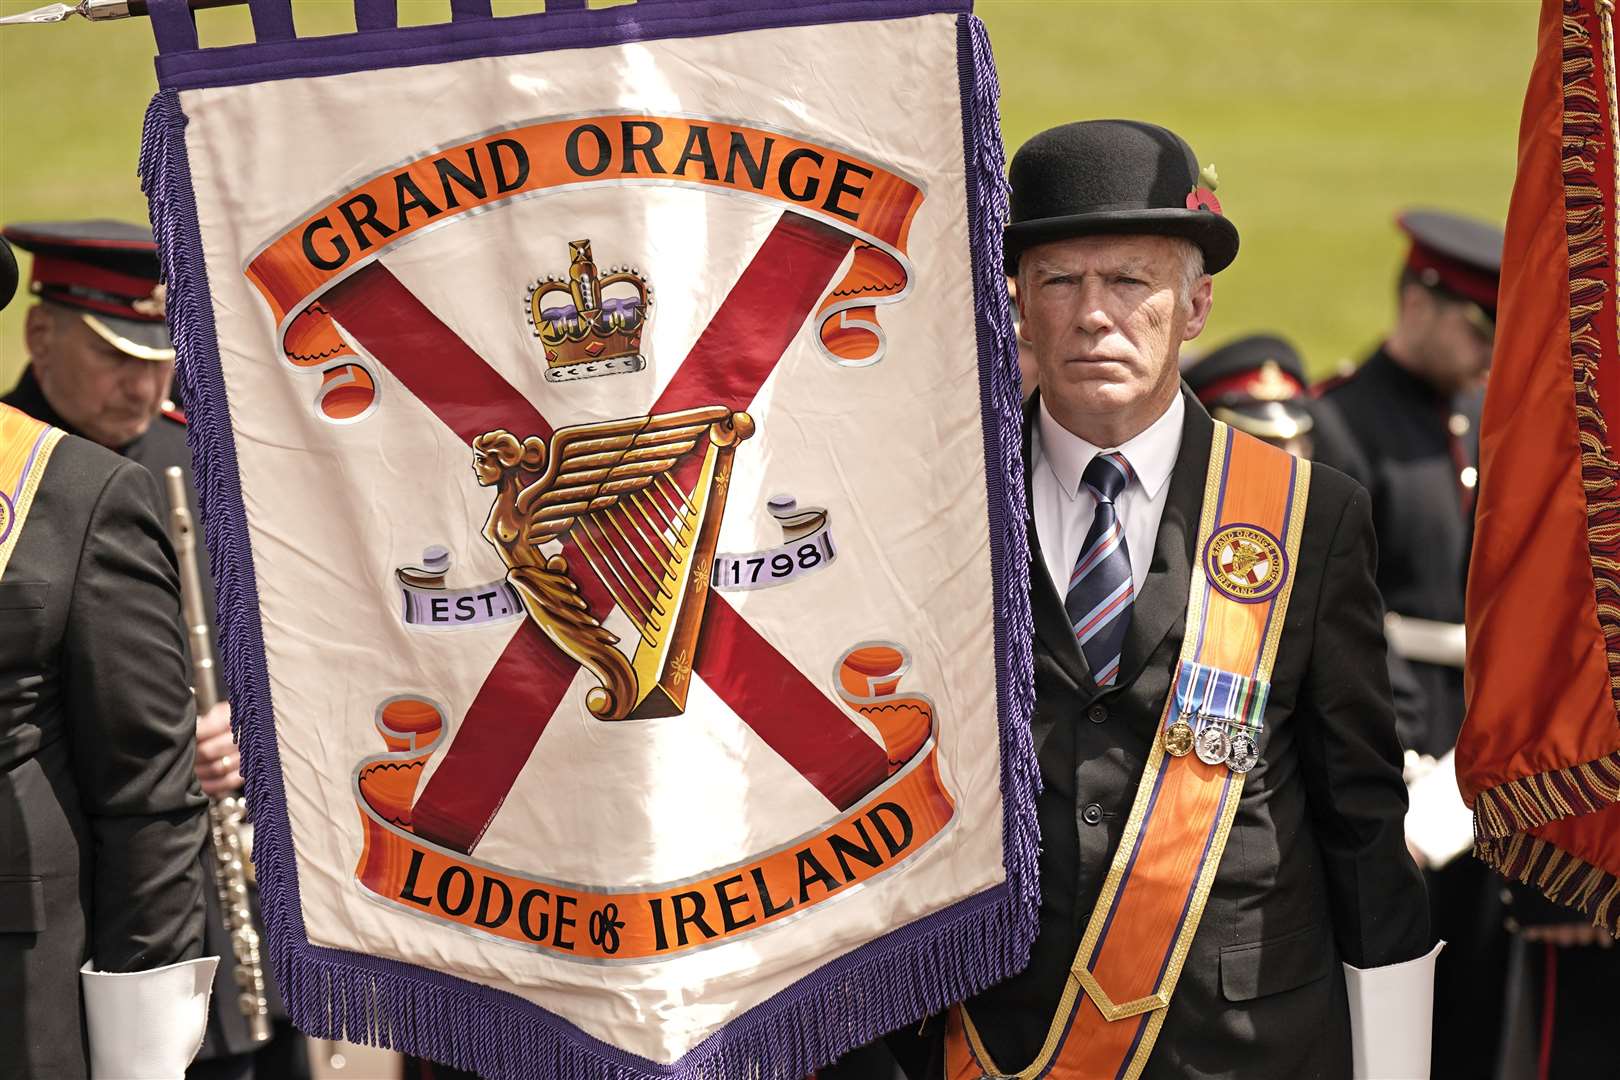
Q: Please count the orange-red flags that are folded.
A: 1